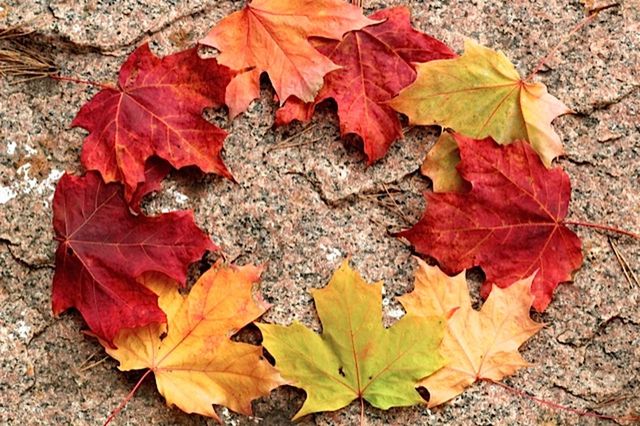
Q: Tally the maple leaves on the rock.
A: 9